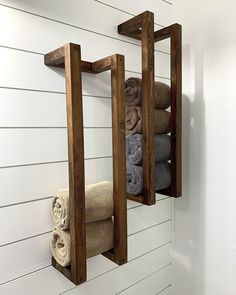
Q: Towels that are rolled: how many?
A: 6